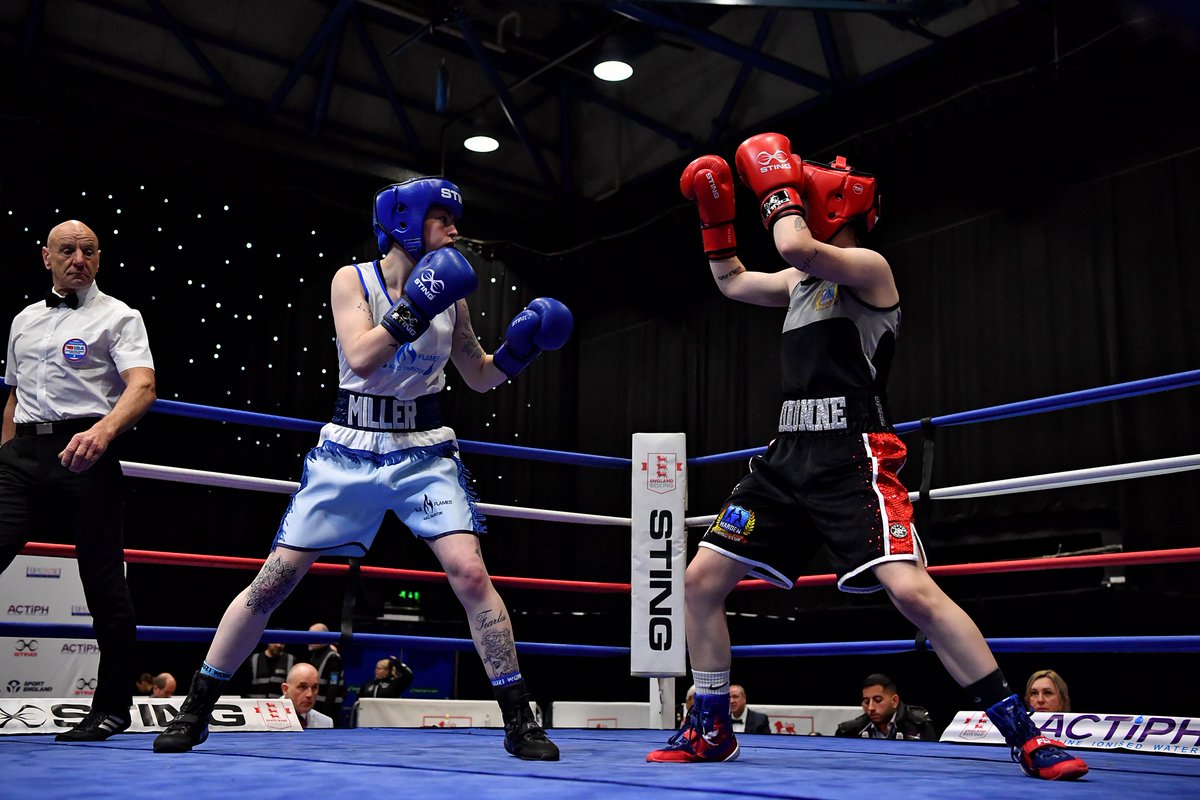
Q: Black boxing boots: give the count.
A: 2